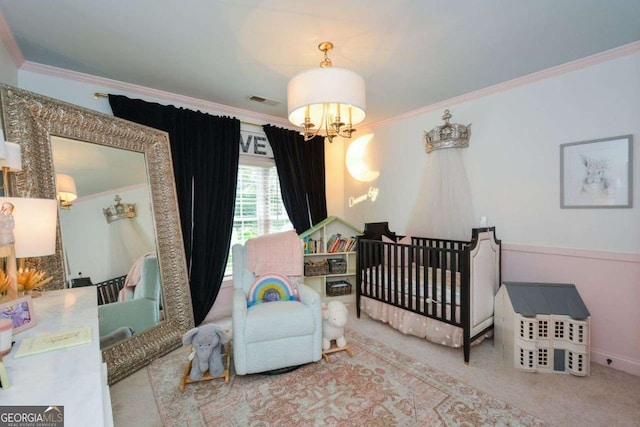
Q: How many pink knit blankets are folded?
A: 1